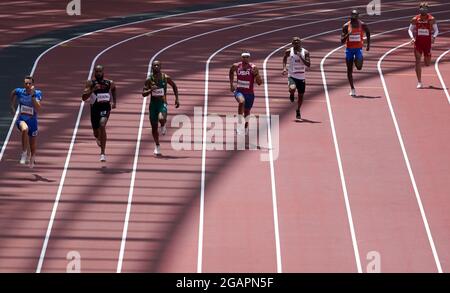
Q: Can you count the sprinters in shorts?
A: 7